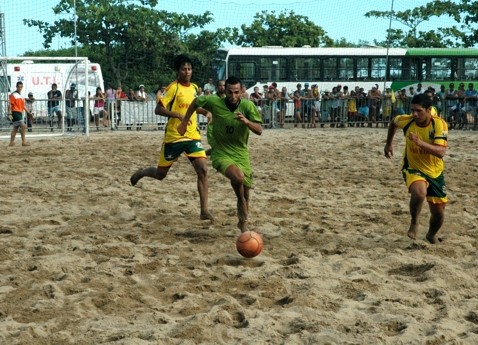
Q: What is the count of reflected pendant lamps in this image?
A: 0